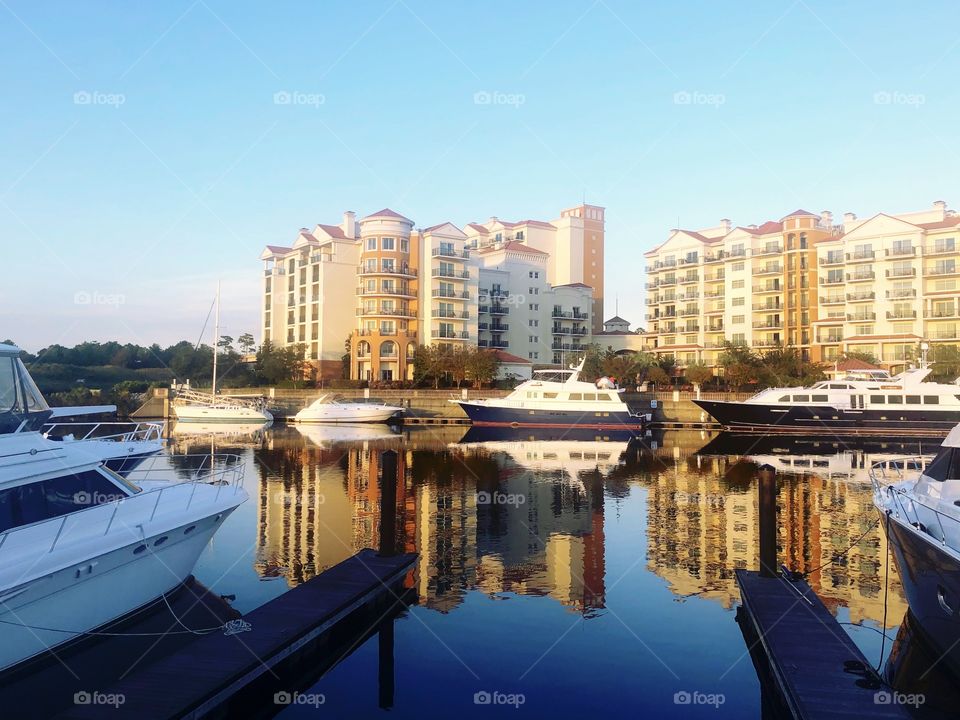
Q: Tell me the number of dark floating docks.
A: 2